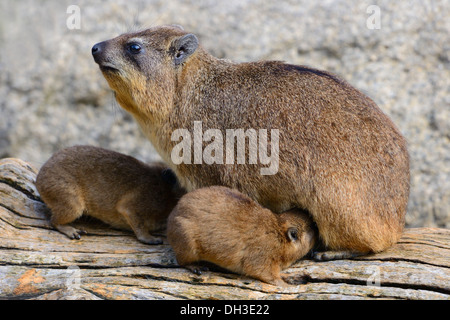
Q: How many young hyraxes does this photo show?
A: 2